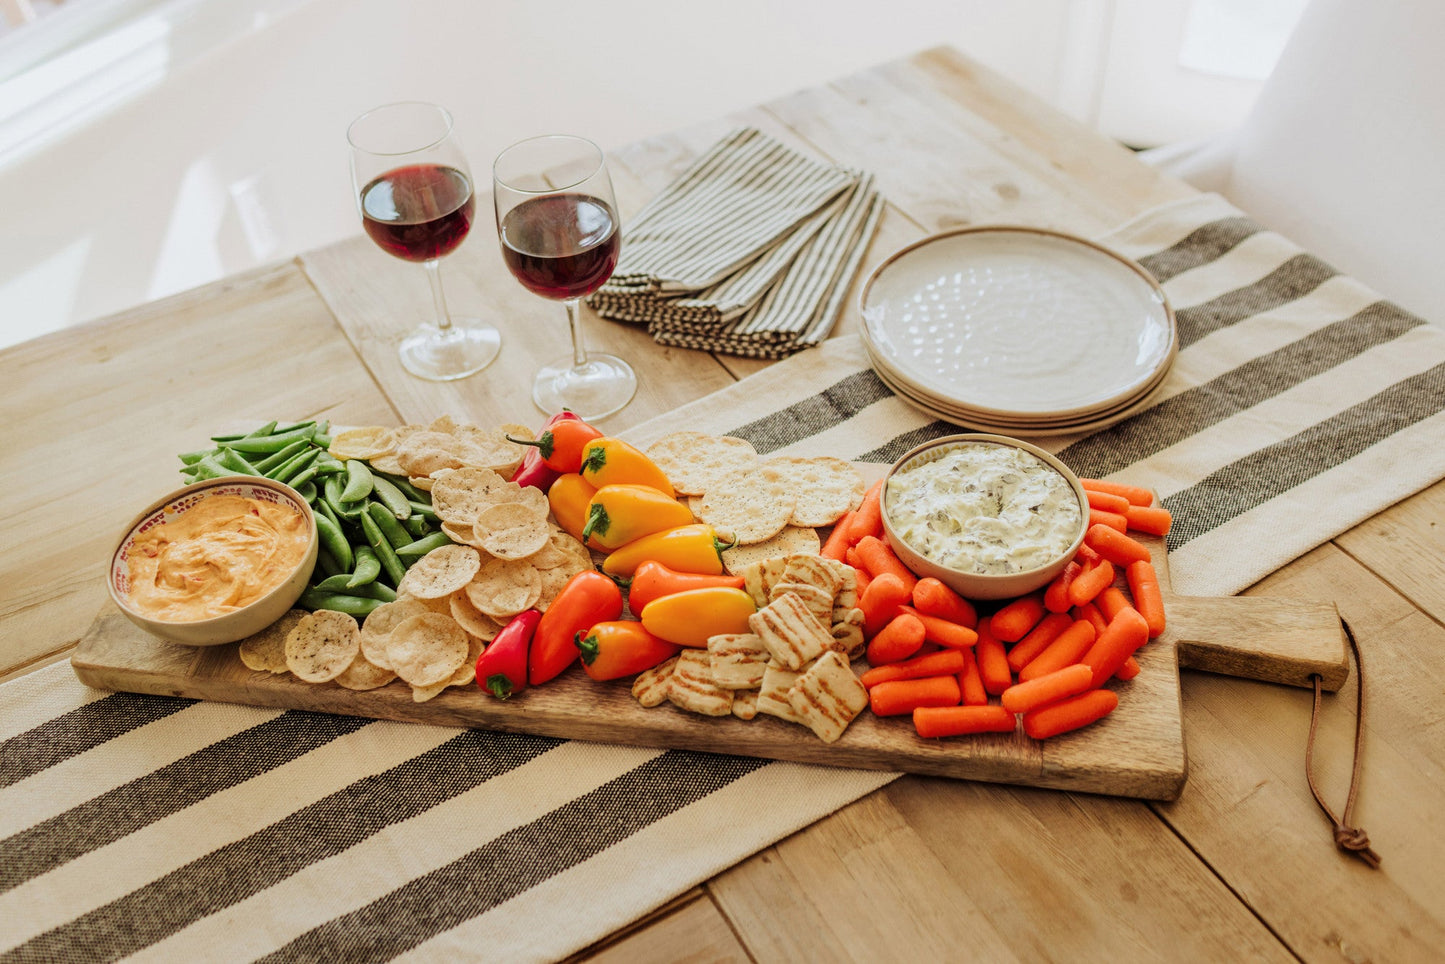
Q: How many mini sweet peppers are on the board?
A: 11